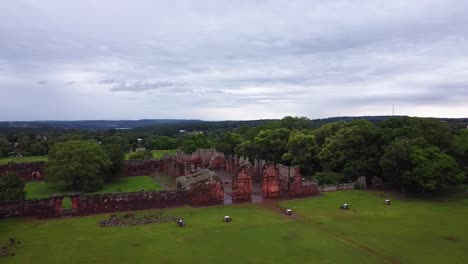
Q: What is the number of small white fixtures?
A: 5